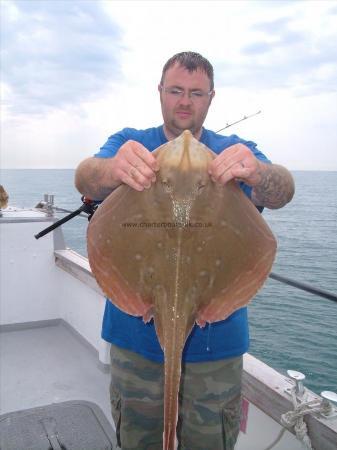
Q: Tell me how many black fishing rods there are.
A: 1